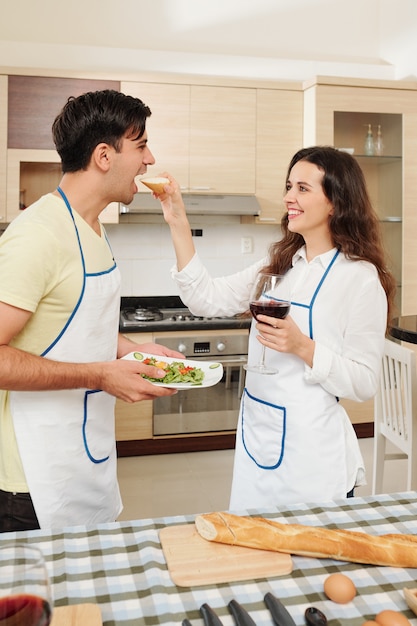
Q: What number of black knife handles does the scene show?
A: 4